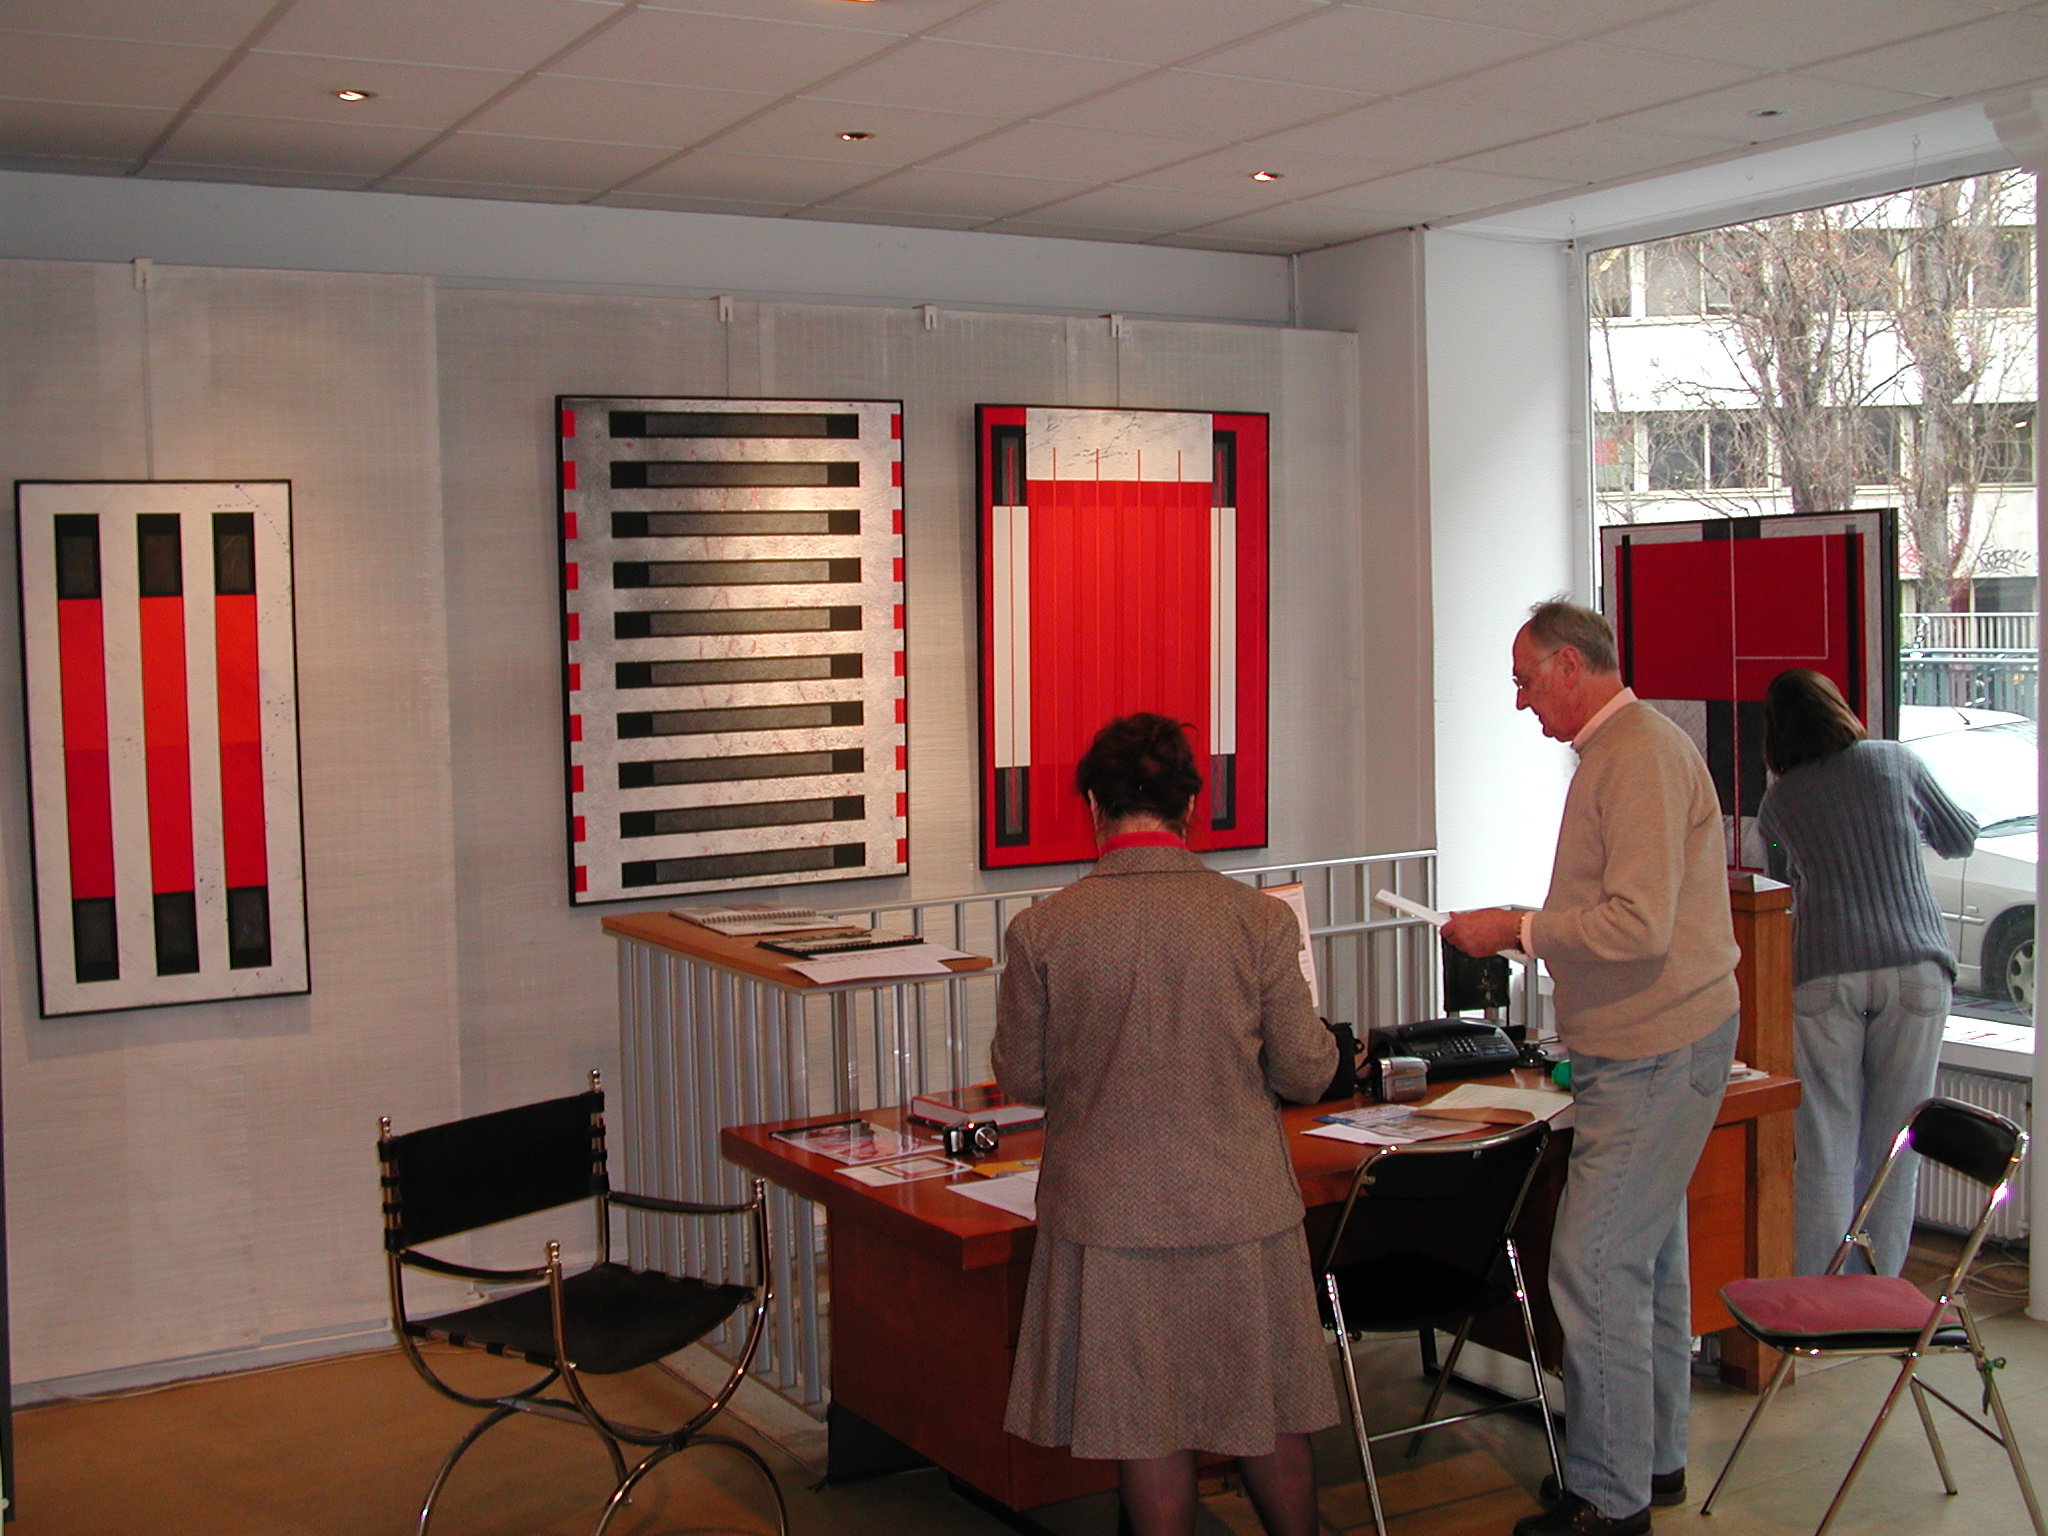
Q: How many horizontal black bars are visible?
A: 10